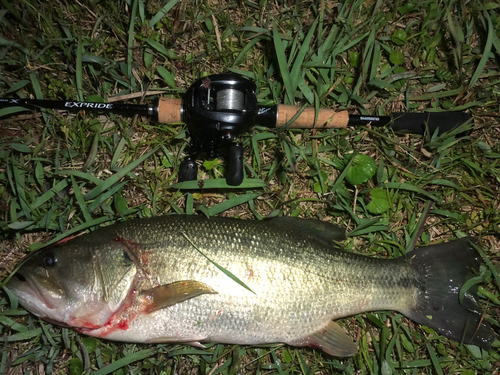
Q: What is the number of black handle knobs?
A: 2